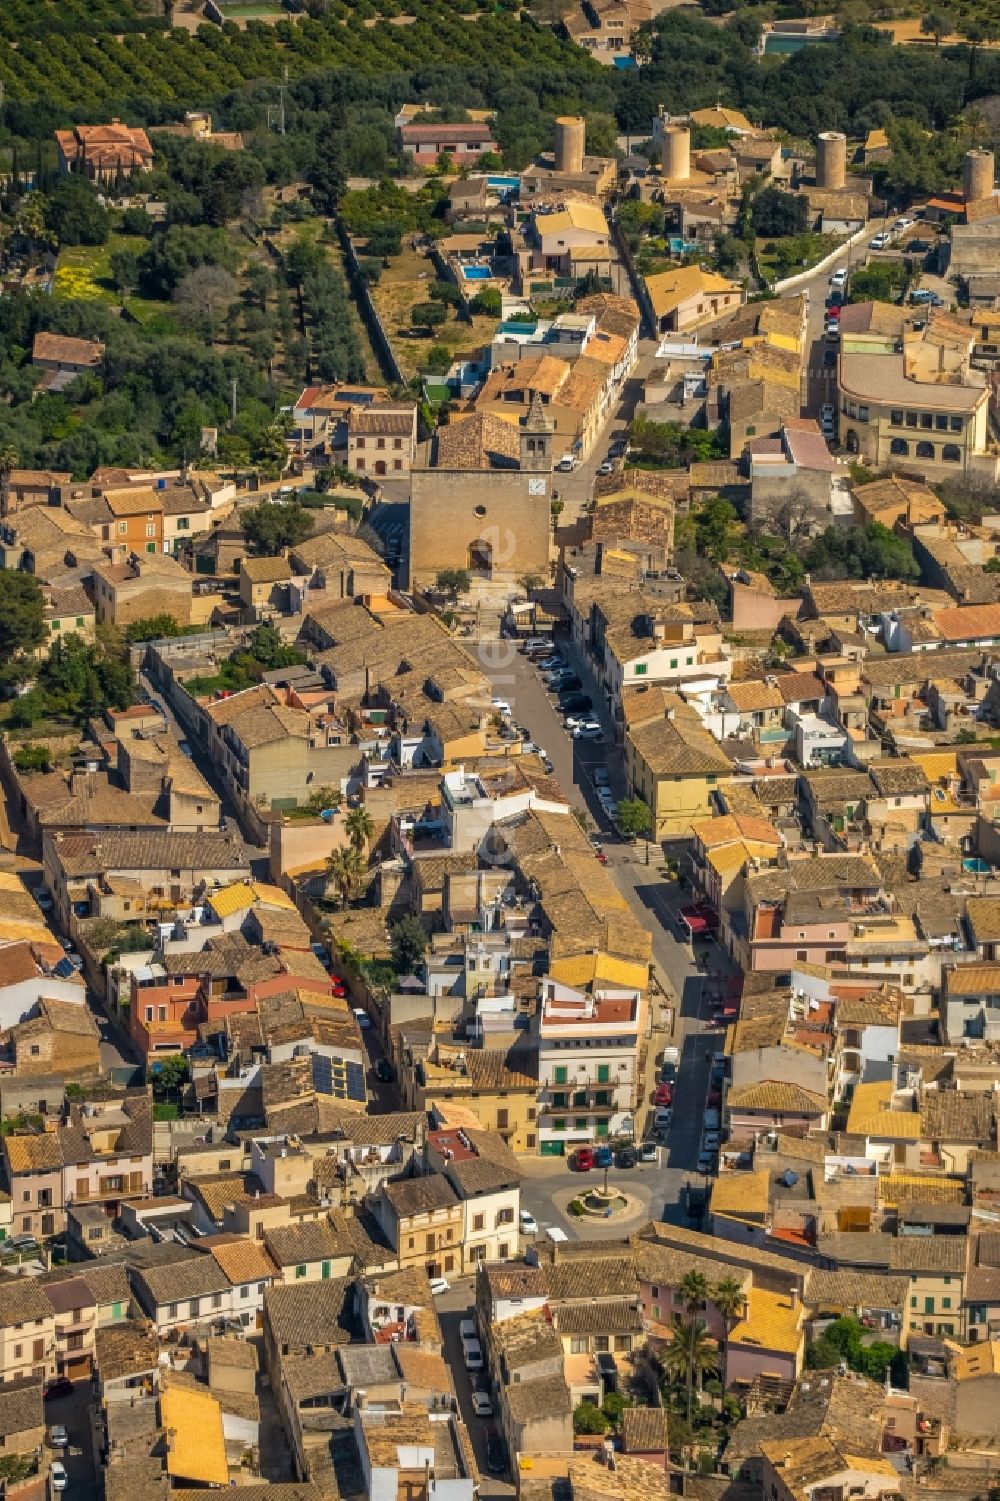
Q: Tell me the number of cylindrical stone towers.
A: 4